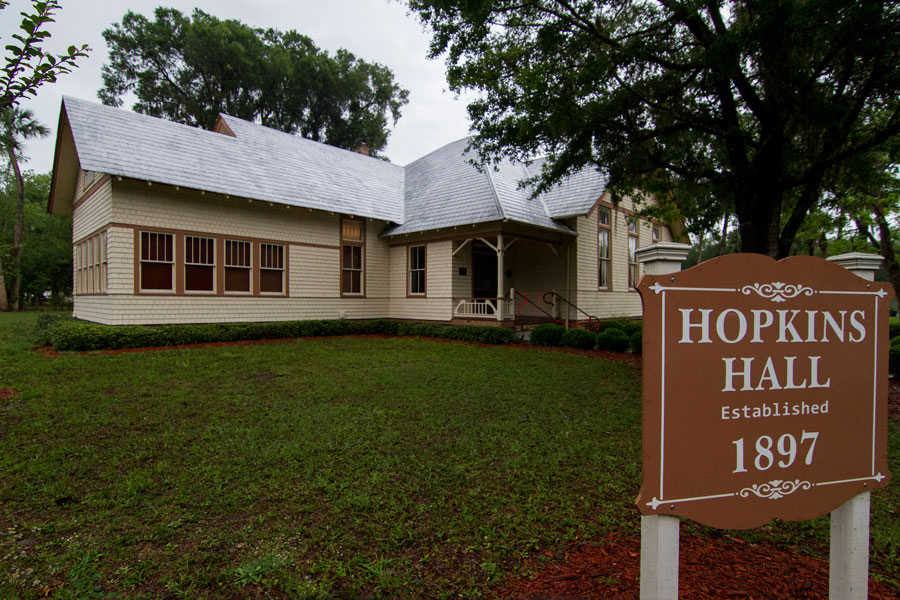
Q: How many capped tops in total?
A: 2